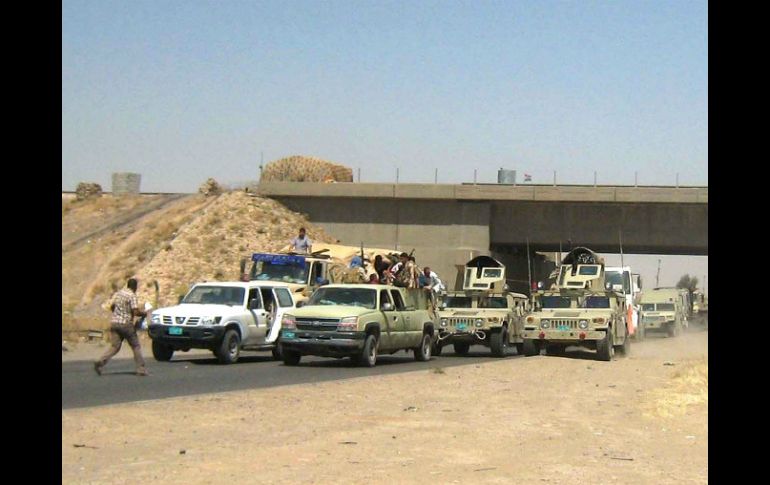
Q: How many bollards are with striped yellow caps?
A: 0